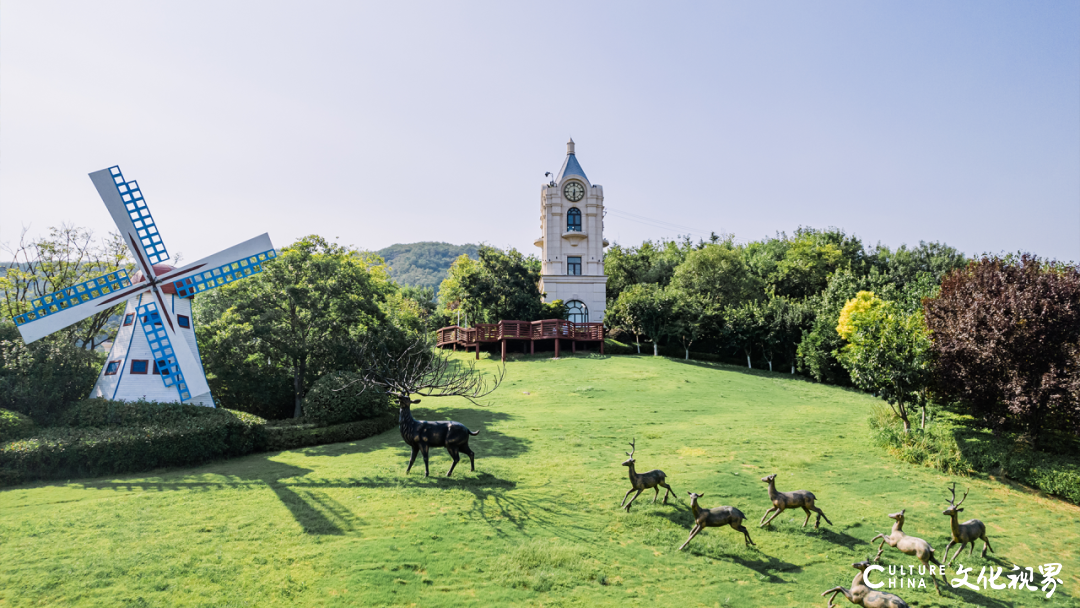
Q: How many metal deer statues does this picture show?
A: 7